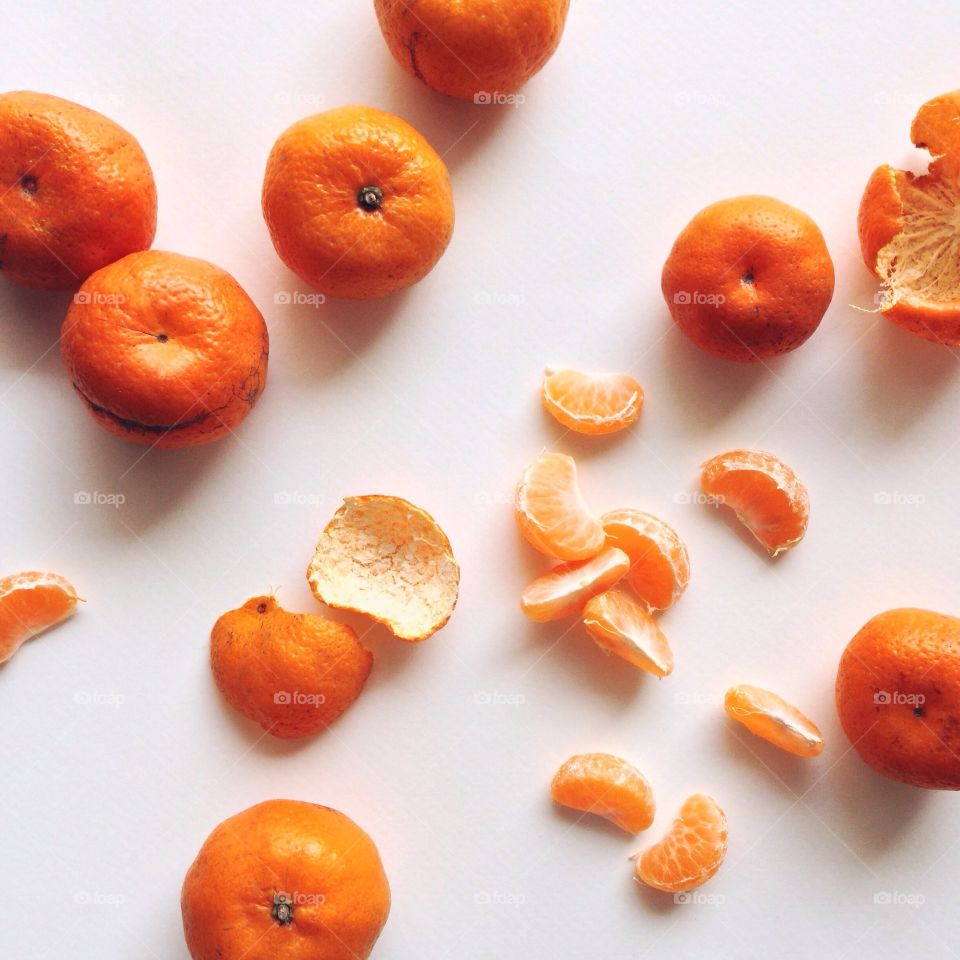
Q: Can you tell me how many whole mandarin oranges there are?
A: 7